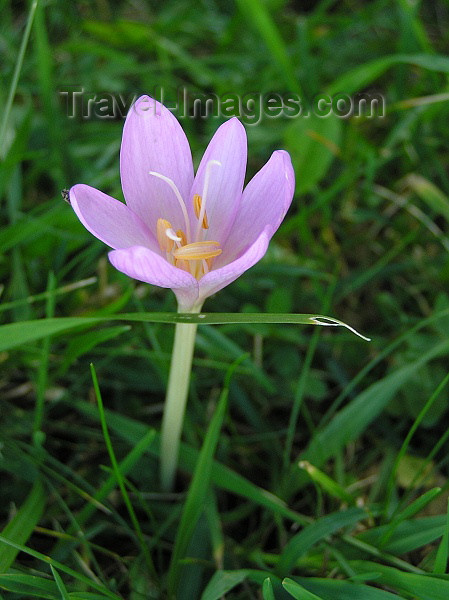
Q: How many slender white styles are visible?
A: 3